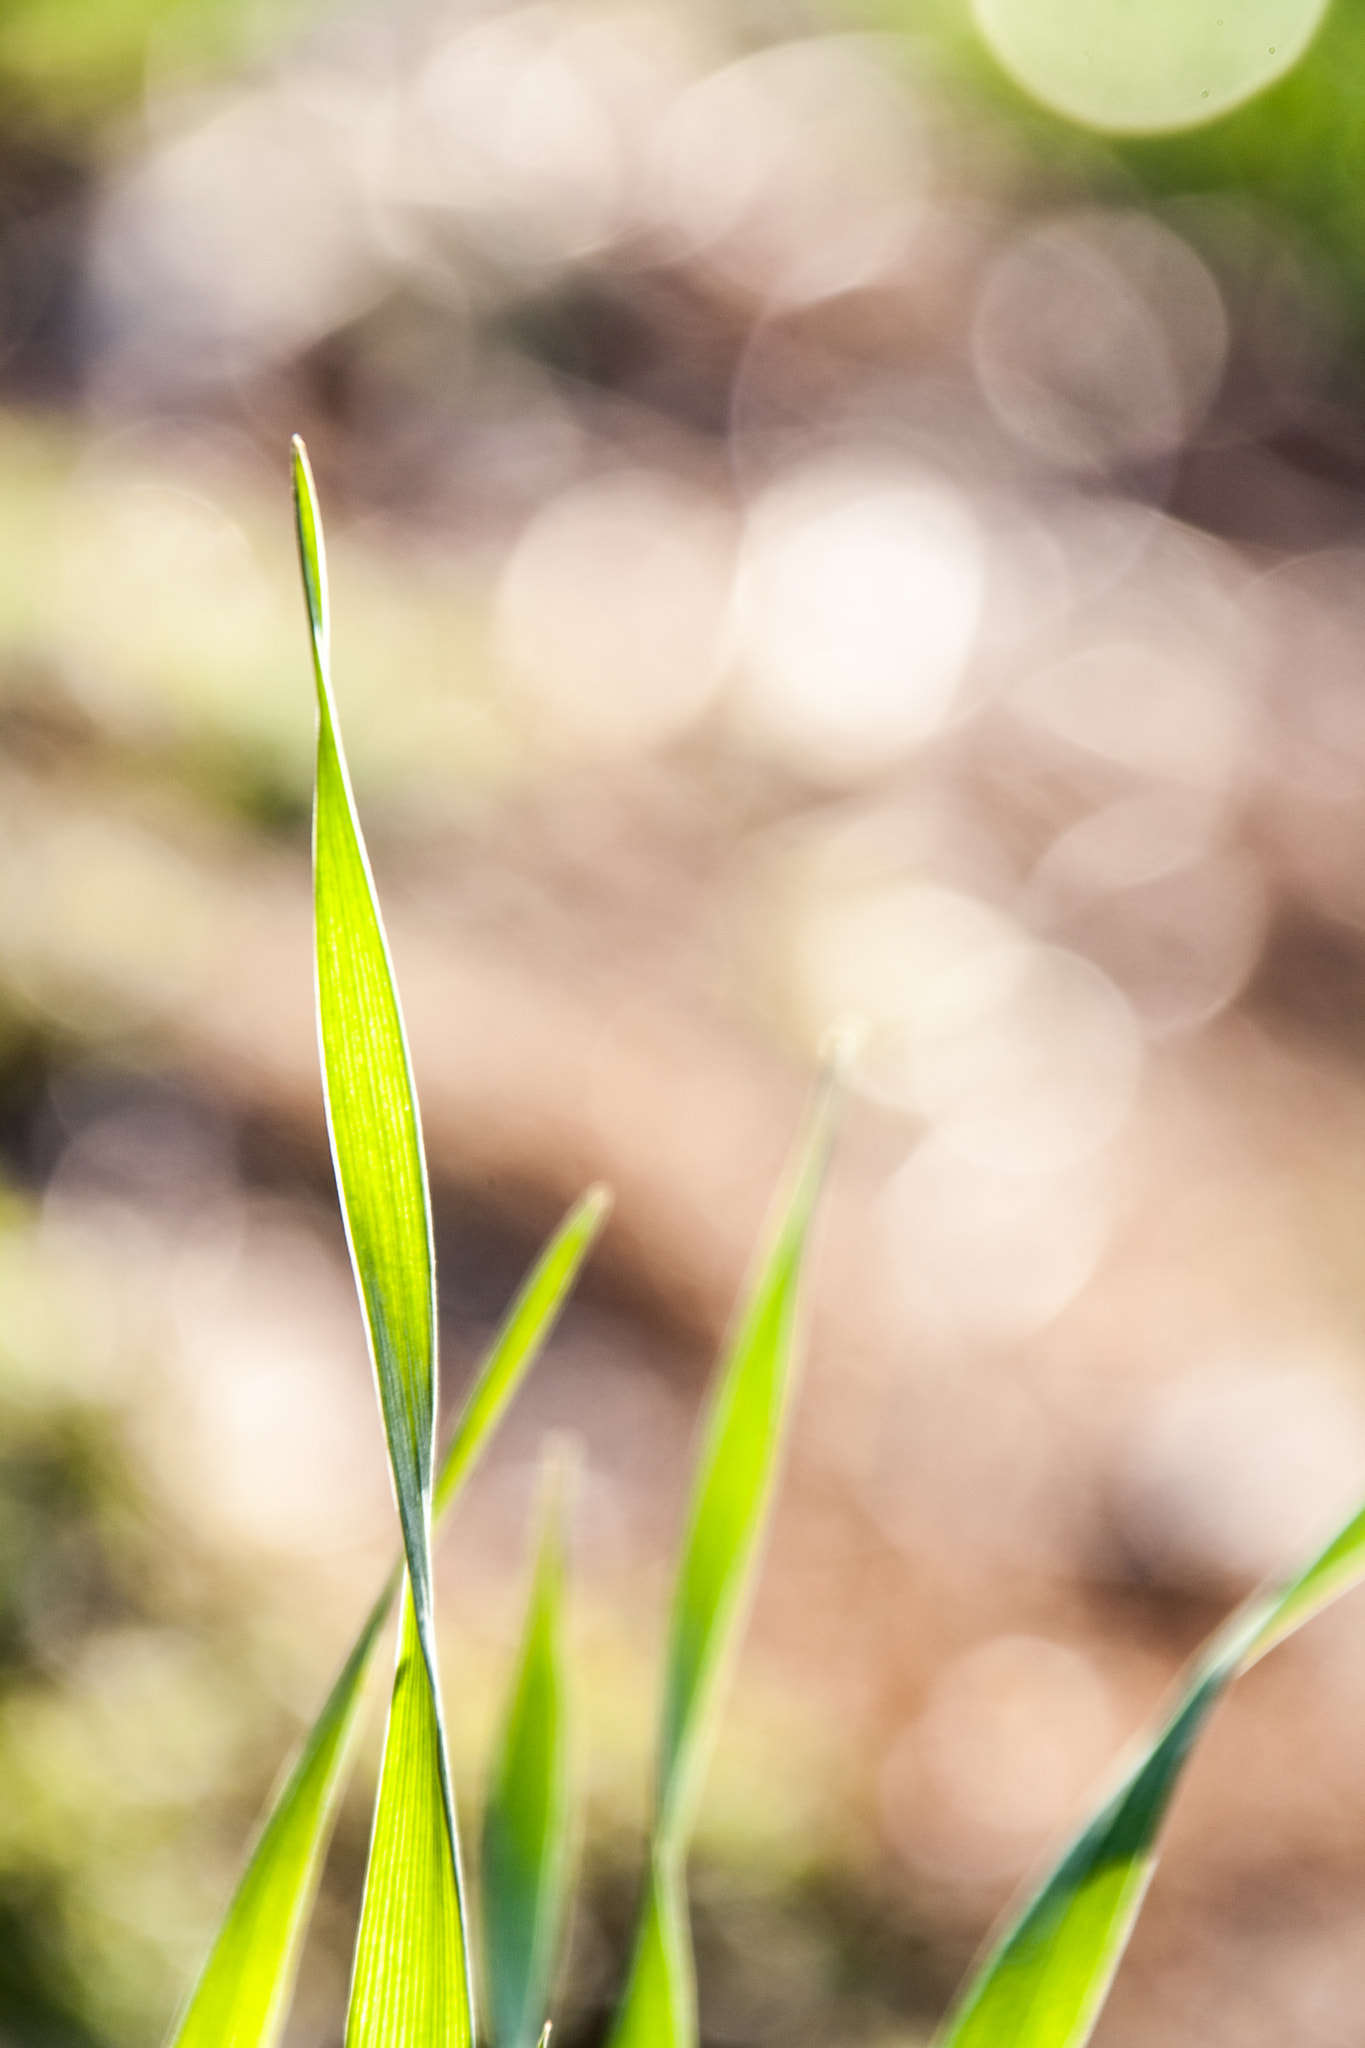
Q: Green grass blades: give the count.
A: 5